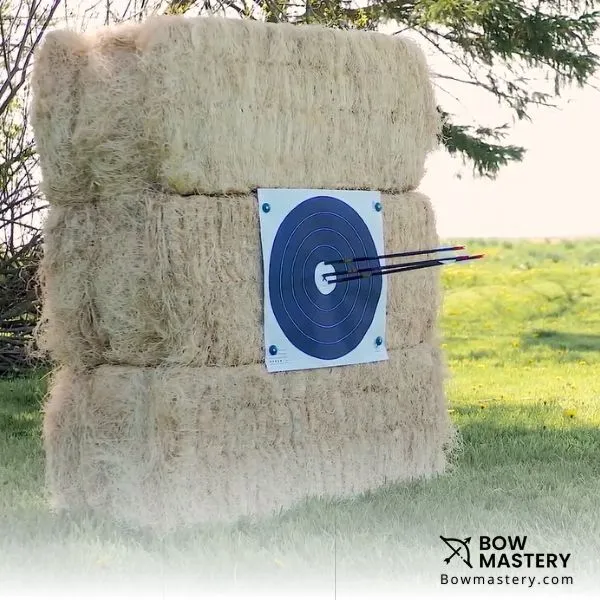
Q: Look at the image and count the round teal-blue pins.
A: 4